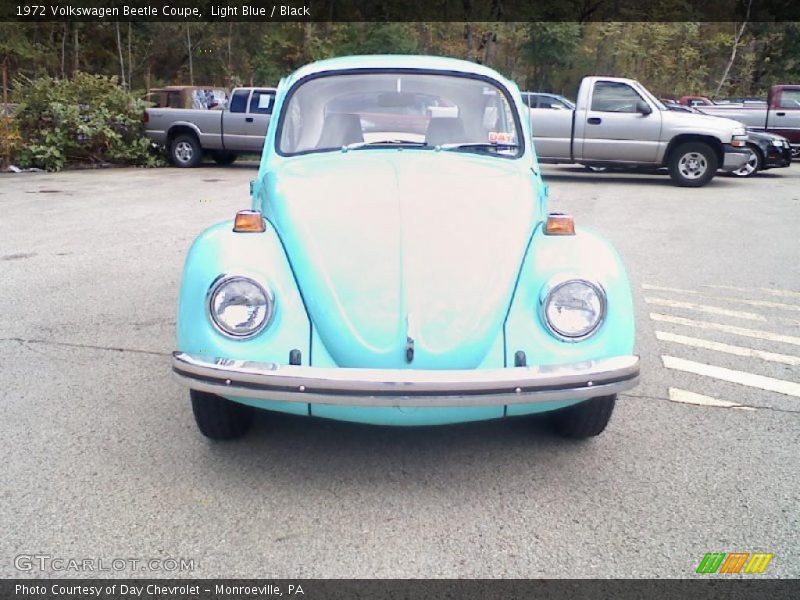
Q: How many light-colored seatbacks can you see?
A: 2